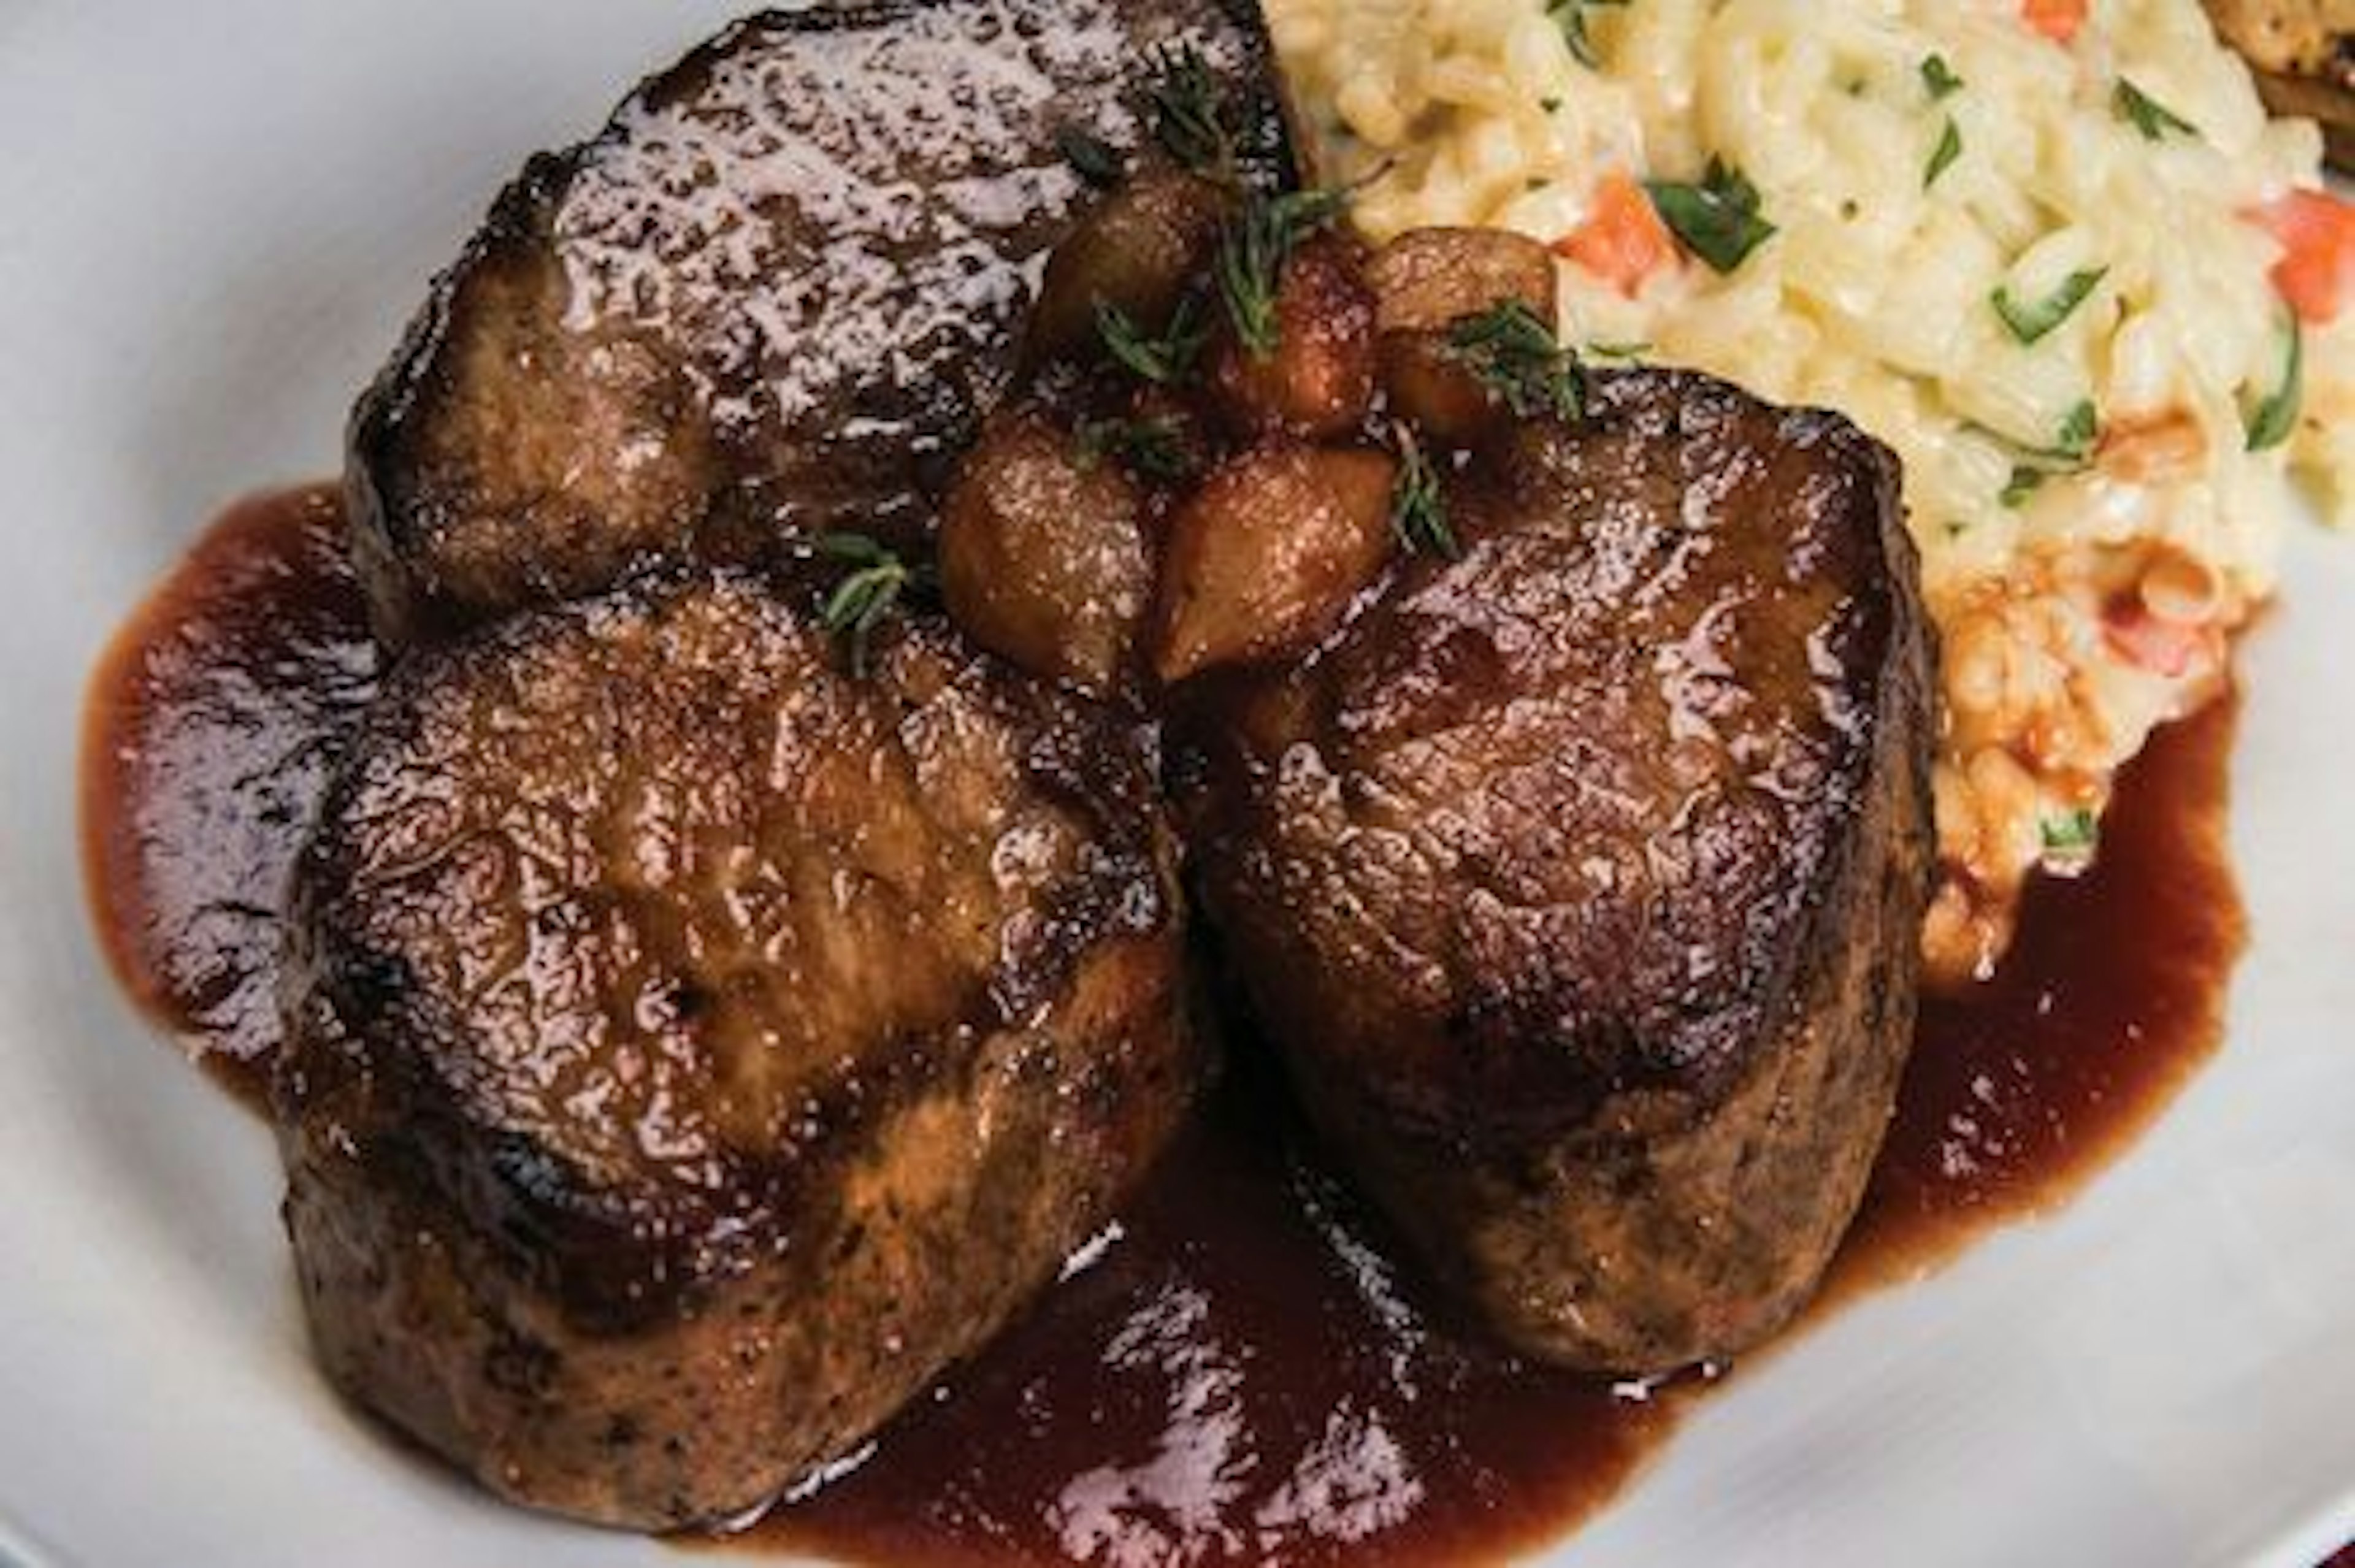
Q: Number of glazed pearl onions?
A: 5